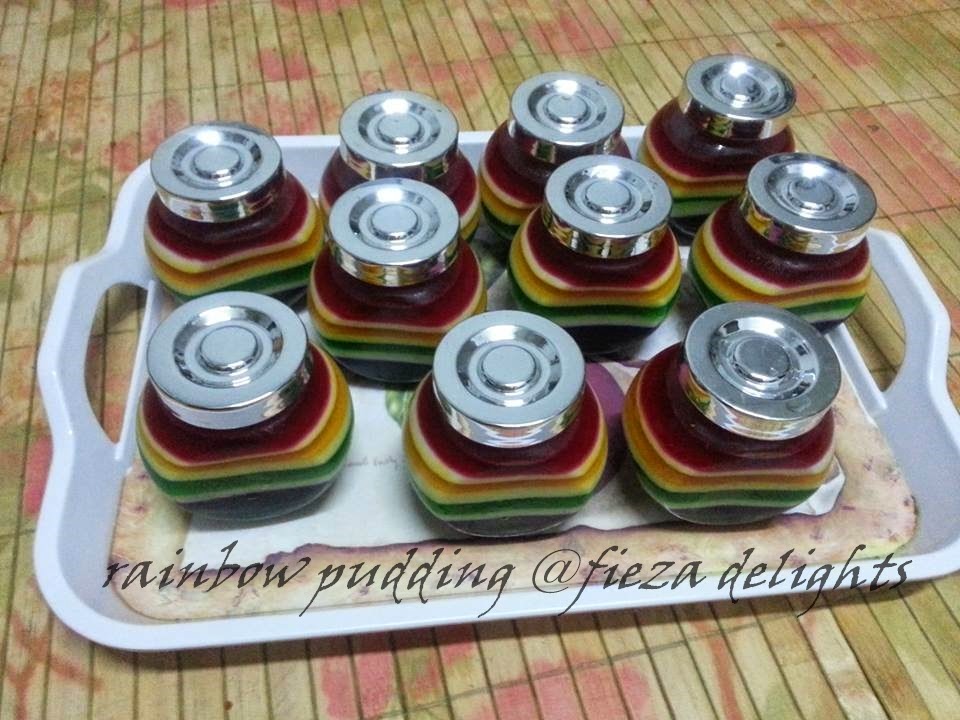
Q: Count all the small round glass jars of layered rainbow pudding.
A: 10